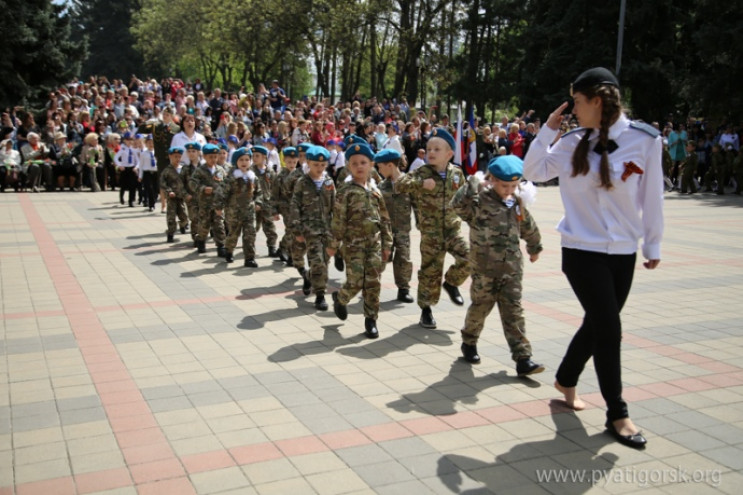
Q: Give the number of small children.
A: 14